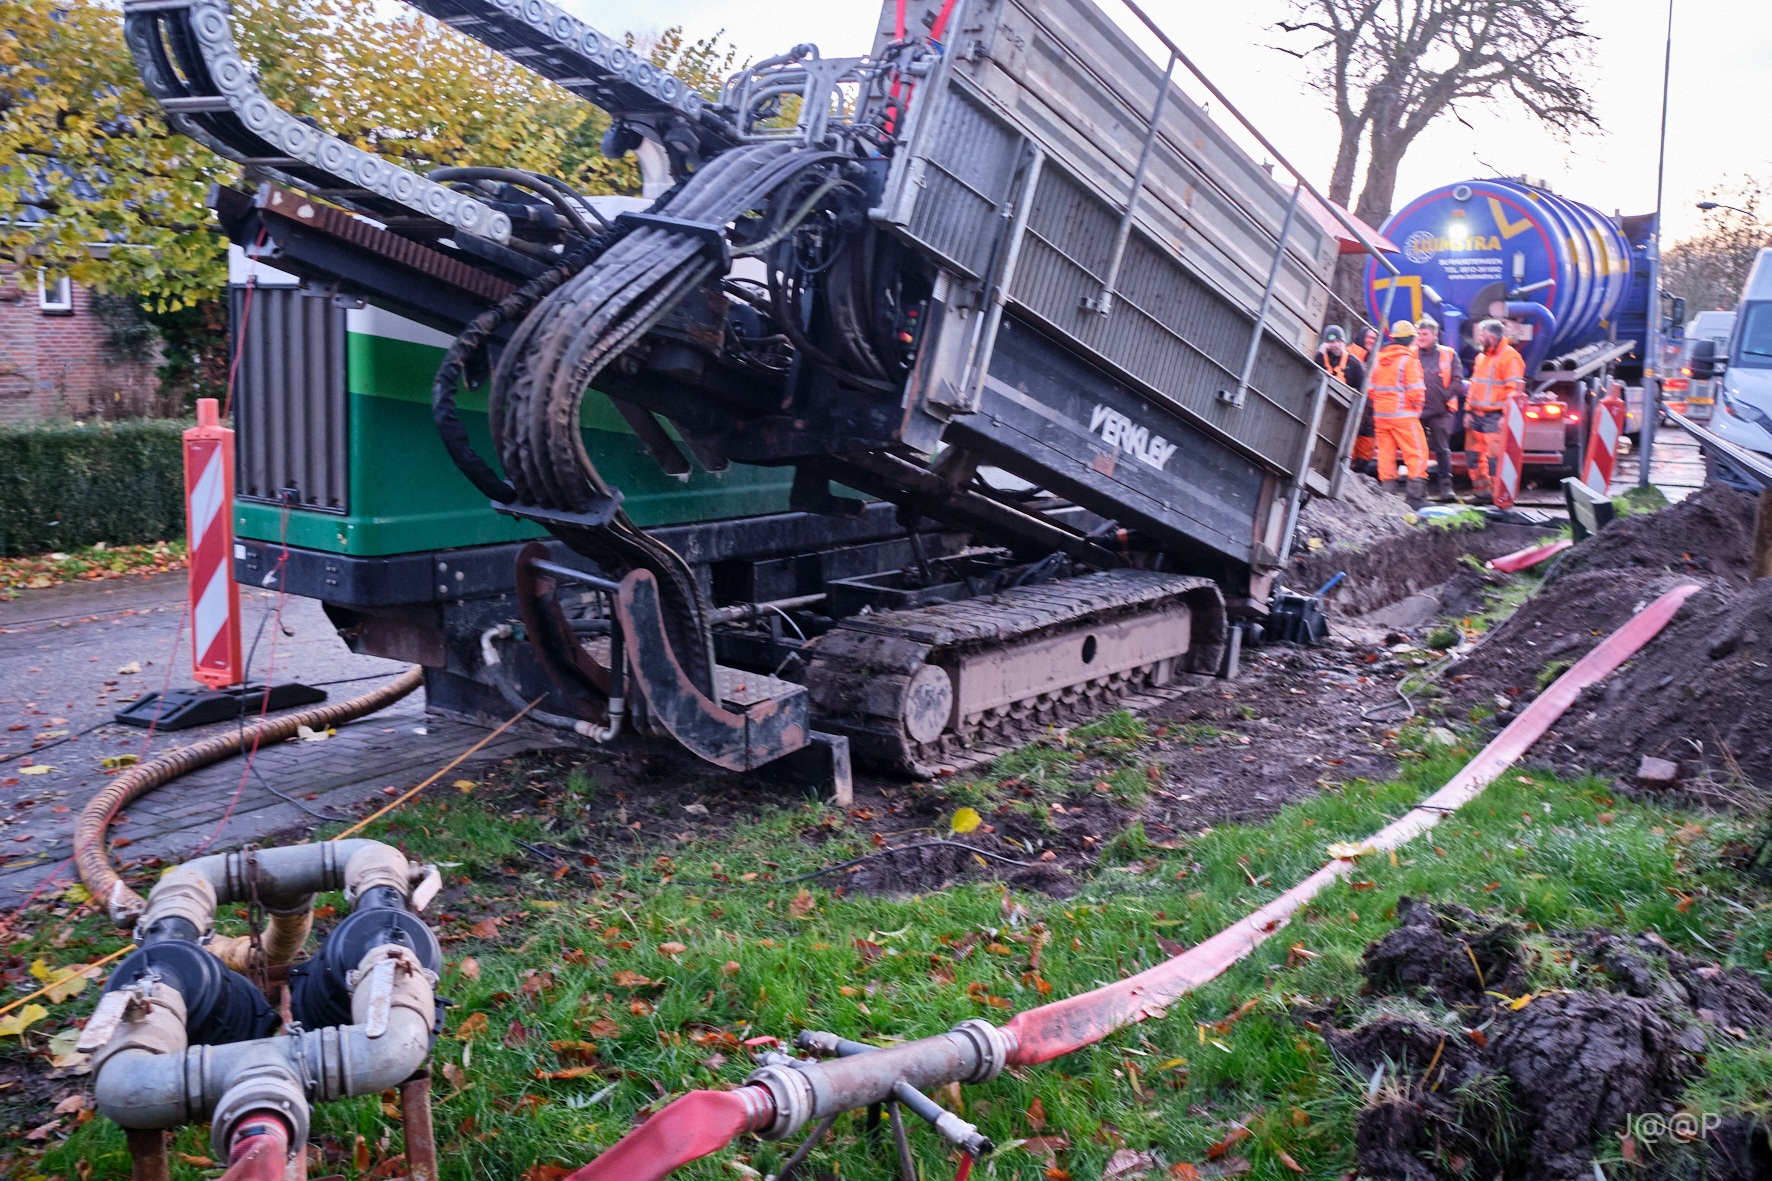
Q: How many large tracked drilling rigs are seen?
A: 1